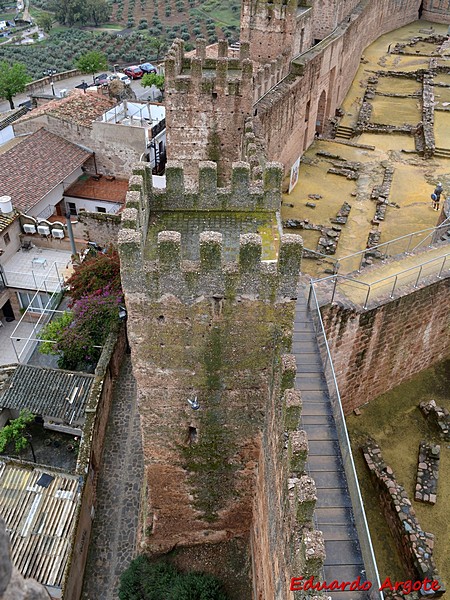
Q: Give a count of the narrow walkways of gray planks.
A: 1